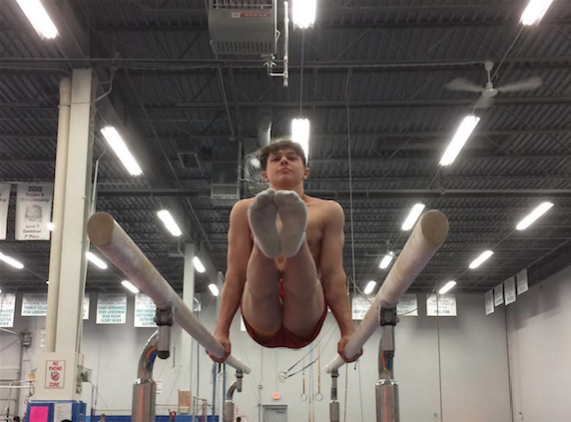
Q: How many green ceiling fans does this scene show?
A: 0